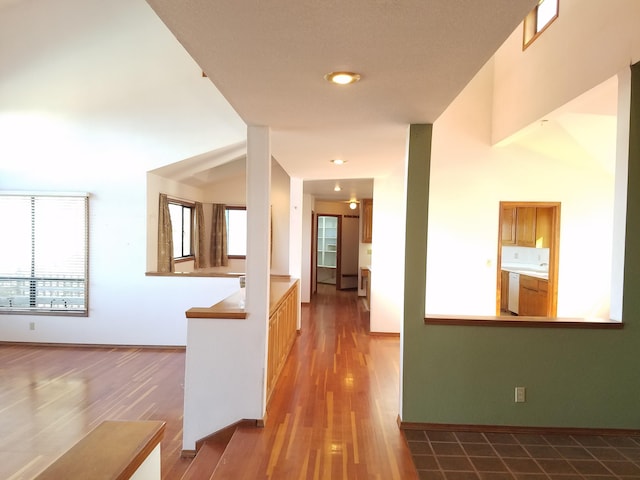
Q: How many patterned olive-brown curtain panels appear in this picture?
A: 3